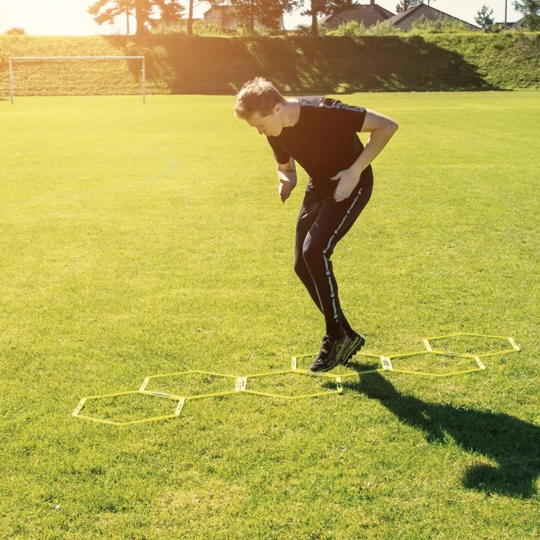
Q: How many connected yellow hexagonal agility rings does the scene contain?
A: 6